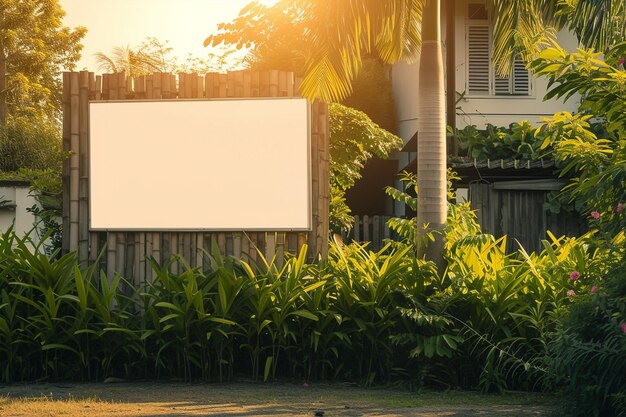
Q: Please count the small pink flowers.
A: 6